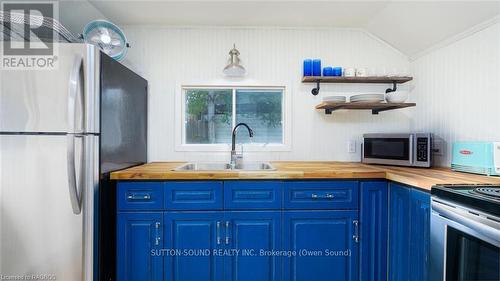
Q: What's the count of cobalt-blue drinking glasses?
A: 4